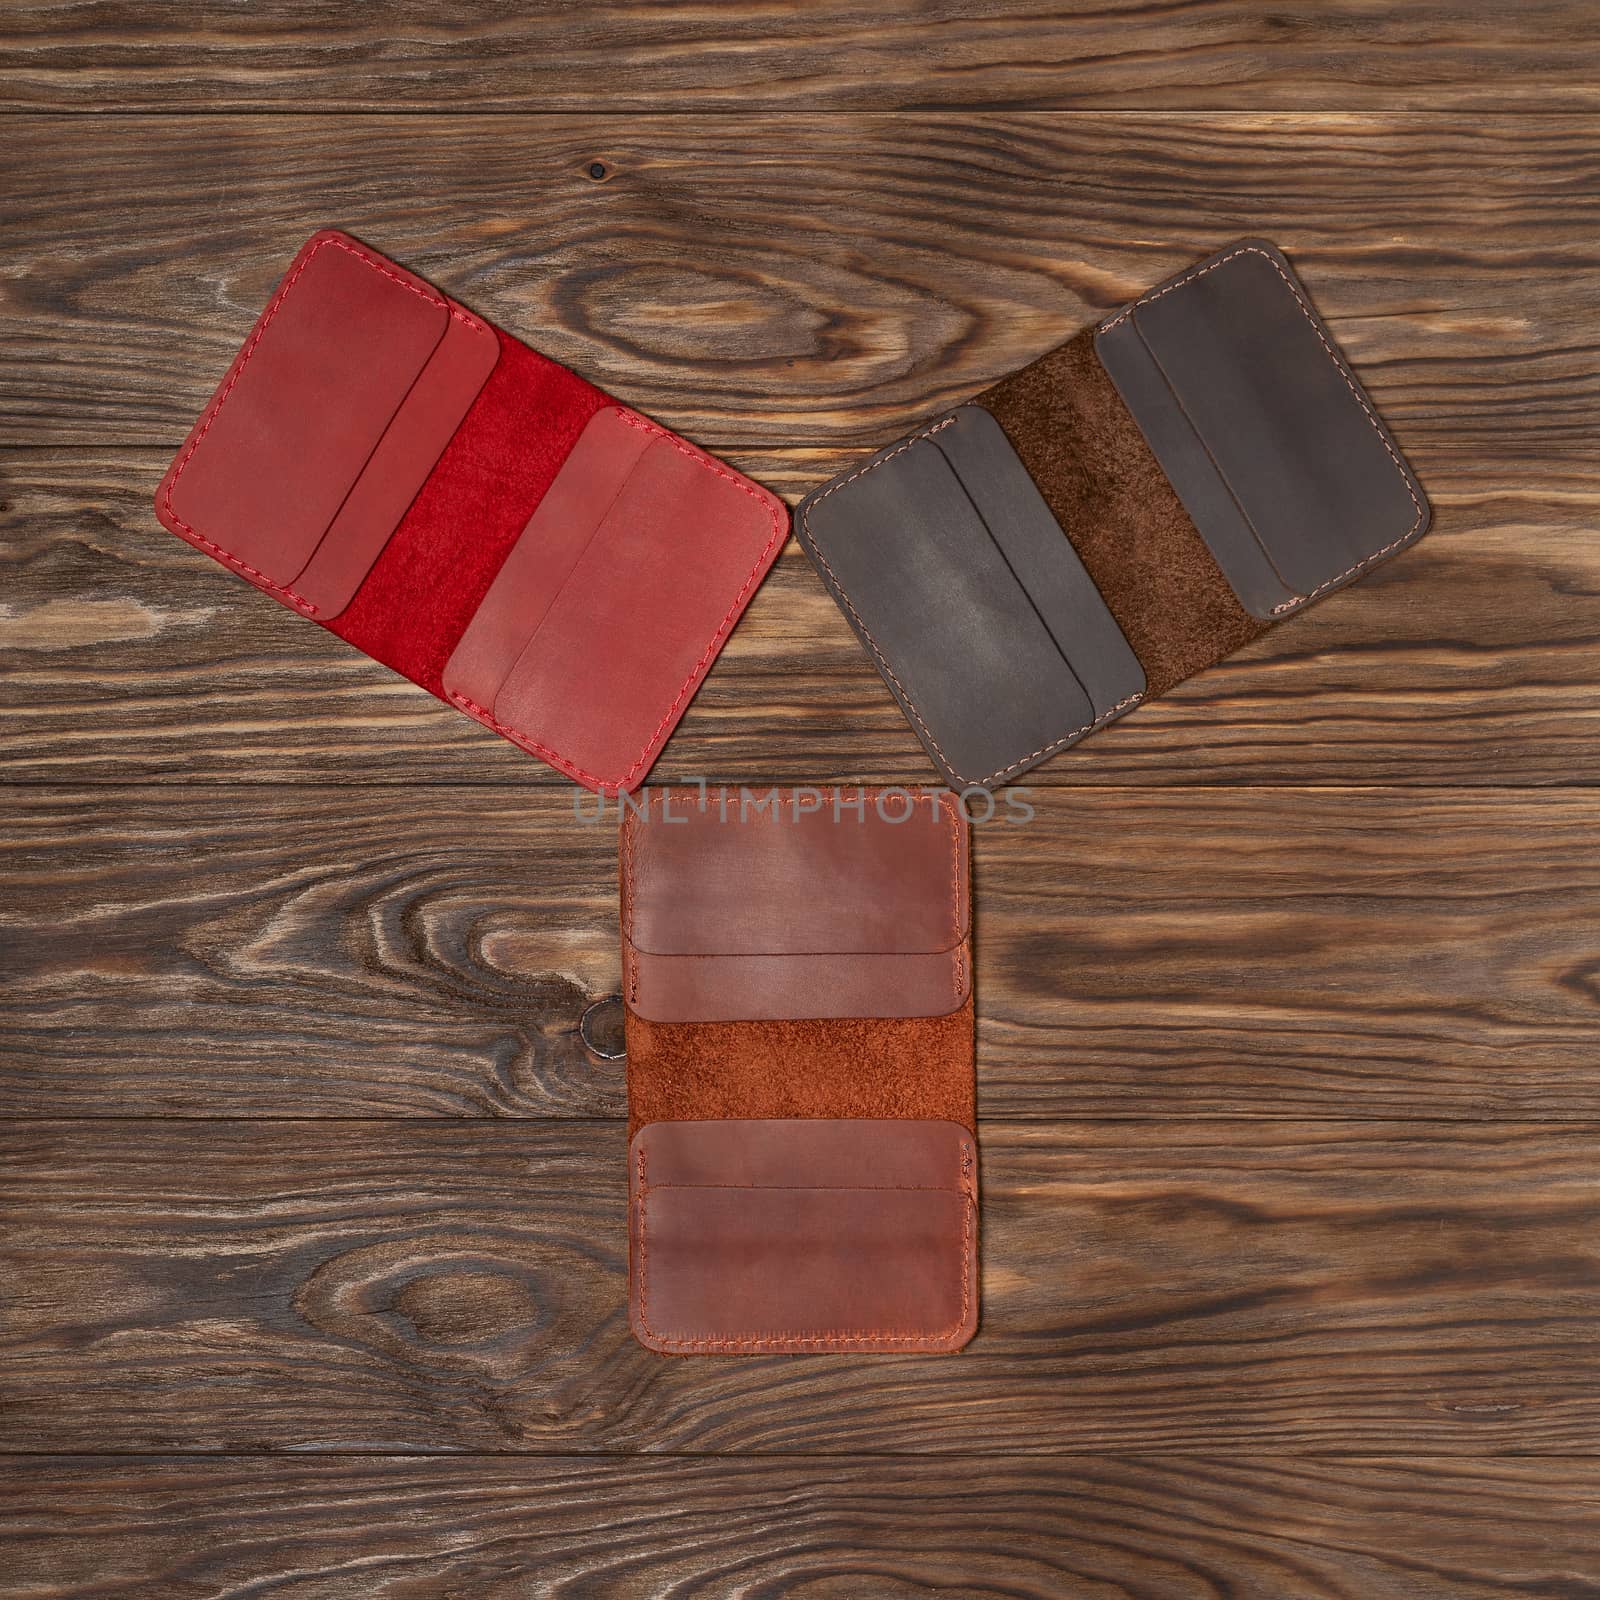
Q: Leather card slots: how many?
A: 12